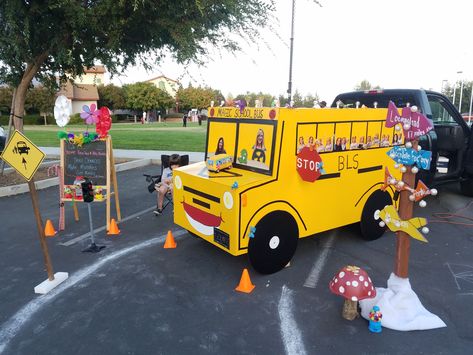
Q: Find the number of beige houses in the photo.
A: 2